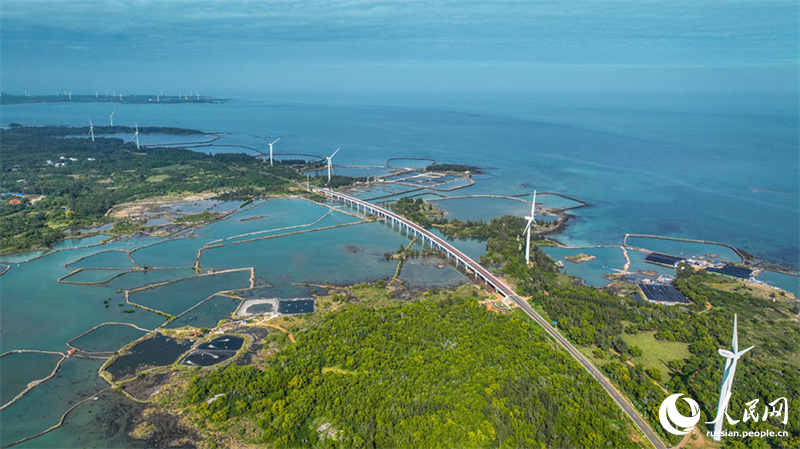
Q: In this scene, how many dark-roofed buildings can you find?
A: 3